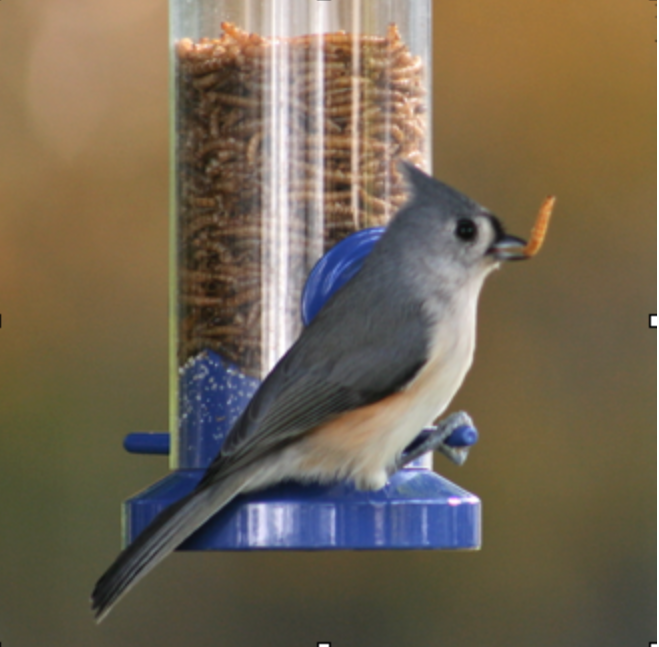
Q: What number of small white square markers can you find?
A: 3